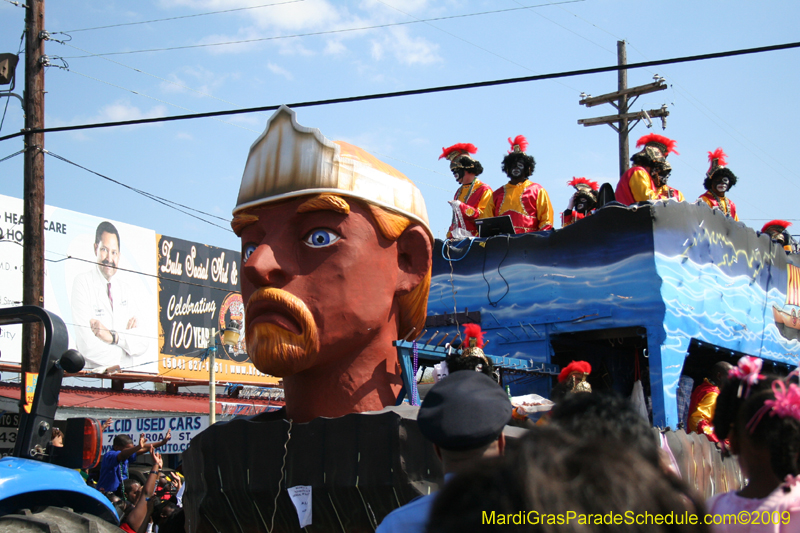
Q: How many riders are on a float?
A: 10